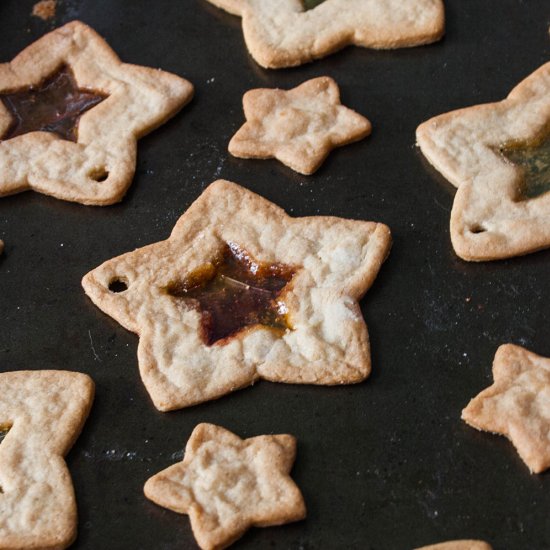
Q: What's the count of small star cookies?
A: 3